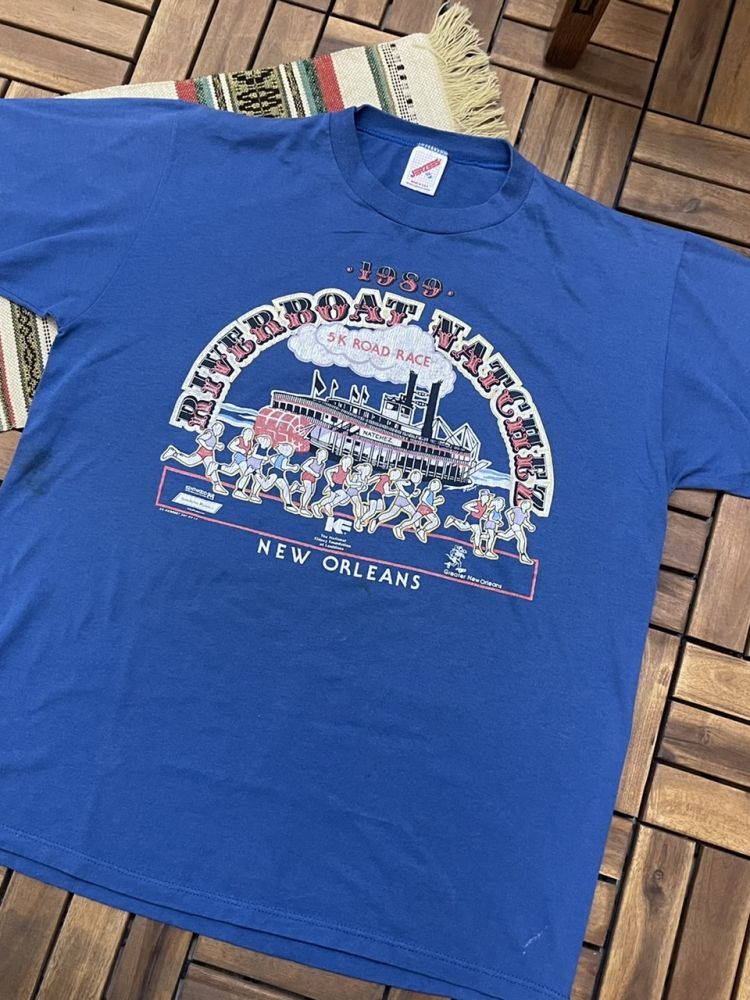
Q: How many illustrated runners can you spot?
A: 13